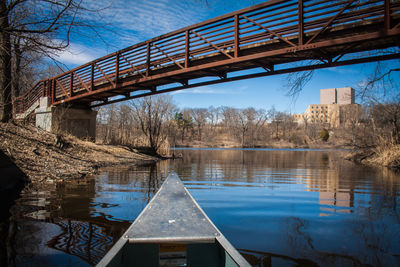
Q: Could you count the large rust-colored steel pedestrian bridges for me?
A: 1